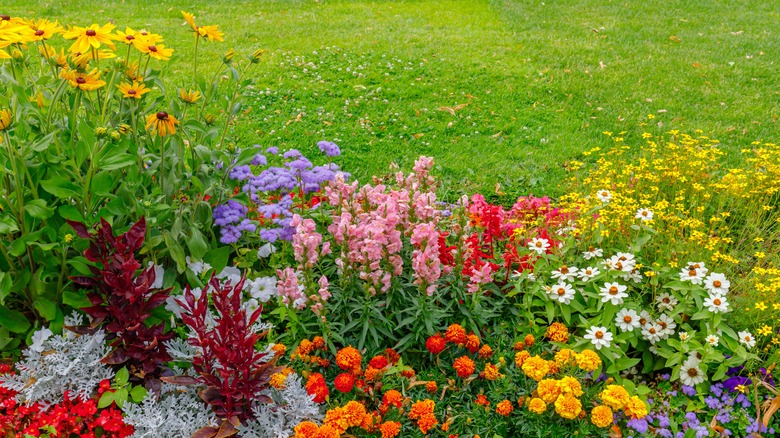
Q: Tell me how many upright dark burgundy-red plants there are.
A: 2